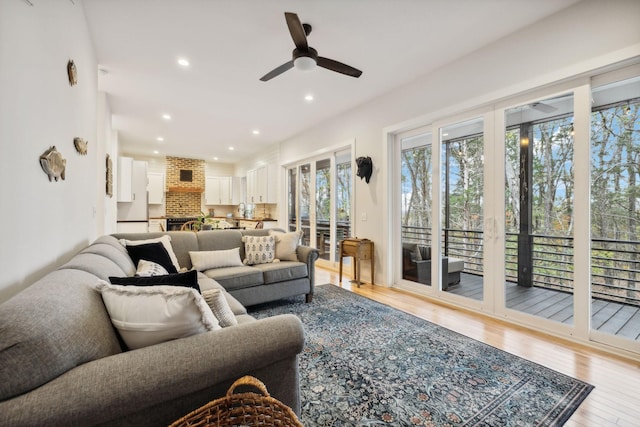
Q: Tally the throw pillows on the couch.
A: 9